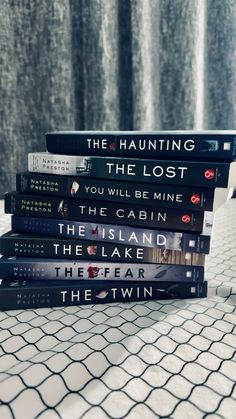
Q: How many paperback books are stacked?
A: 8